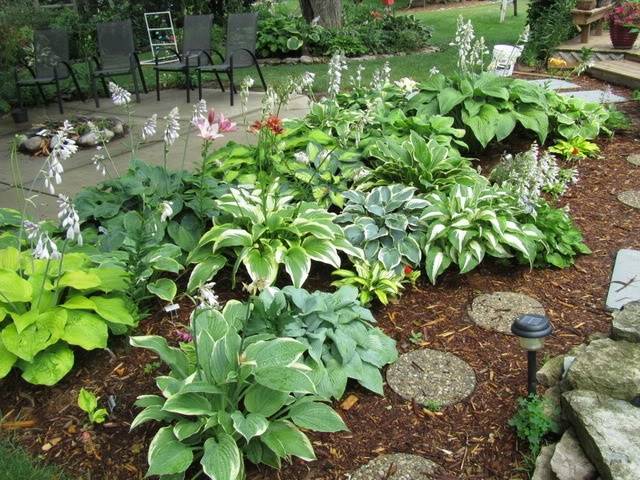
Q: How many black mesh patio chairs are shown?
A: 4